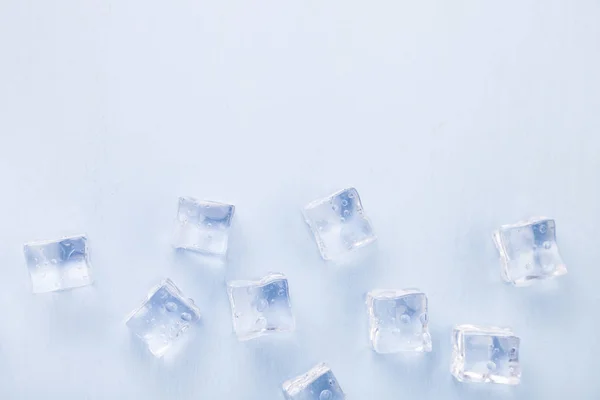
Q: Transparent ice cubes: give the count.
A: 9